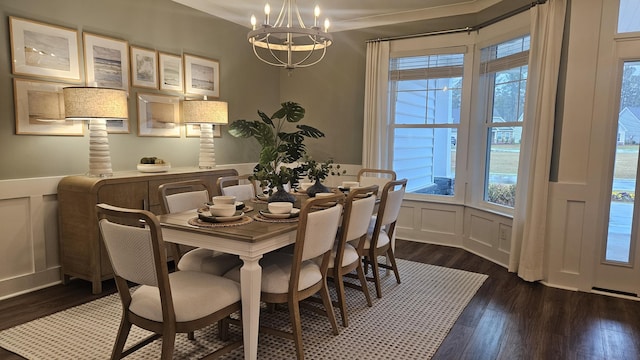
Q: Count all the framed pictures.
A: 9